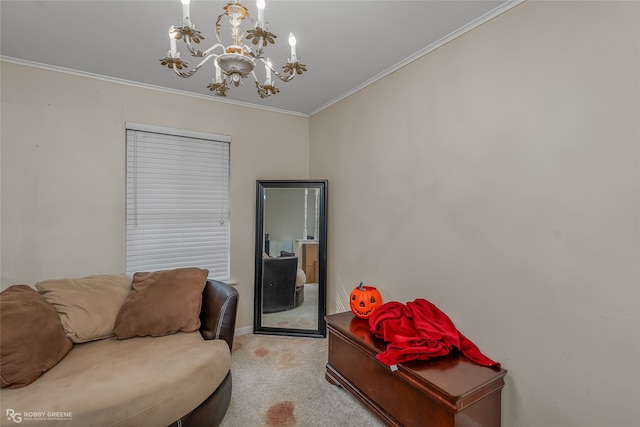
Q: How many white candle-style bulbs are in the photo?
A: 6